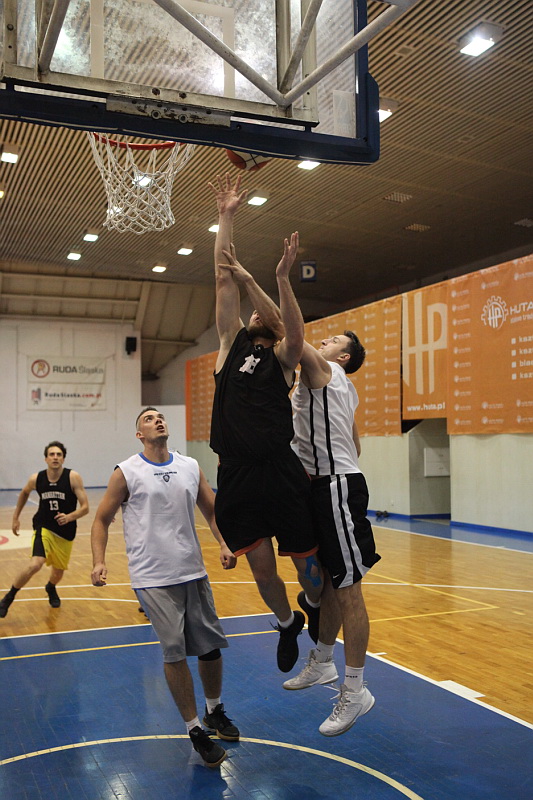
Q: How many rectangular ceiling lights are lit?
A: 13